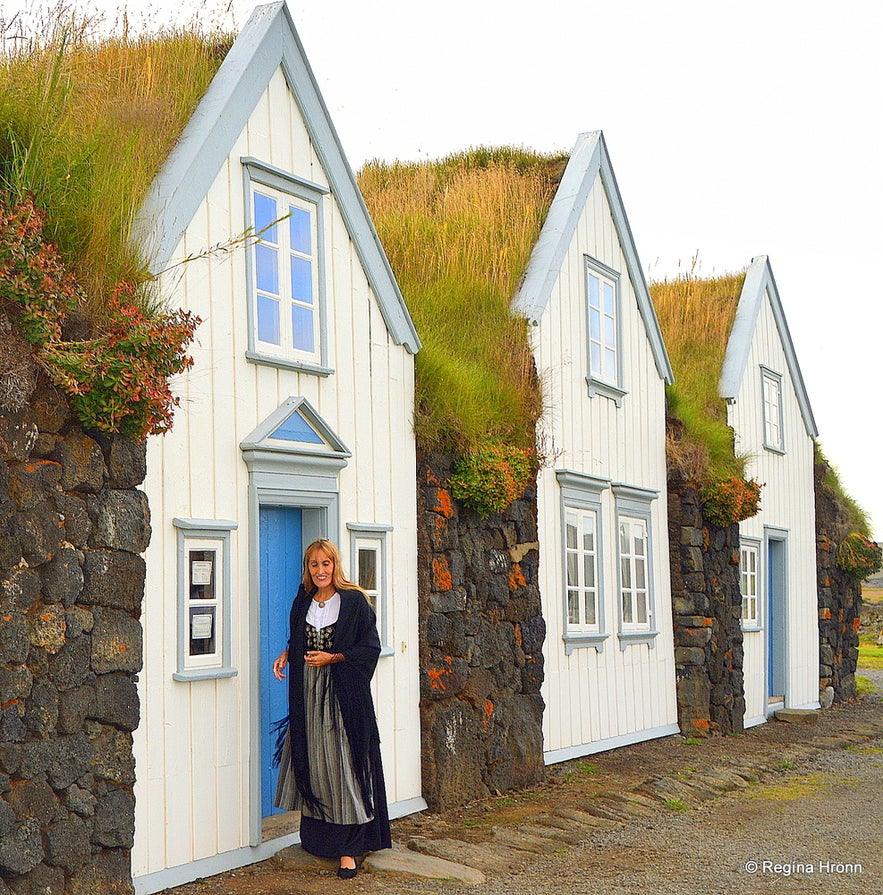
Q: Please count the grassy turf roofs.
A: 3